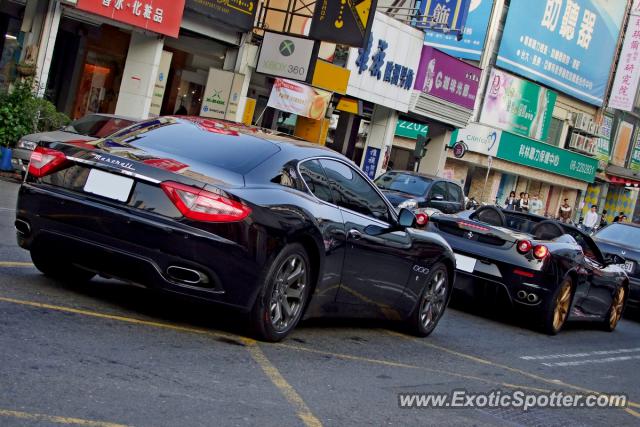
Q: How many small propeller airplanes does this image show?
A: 0